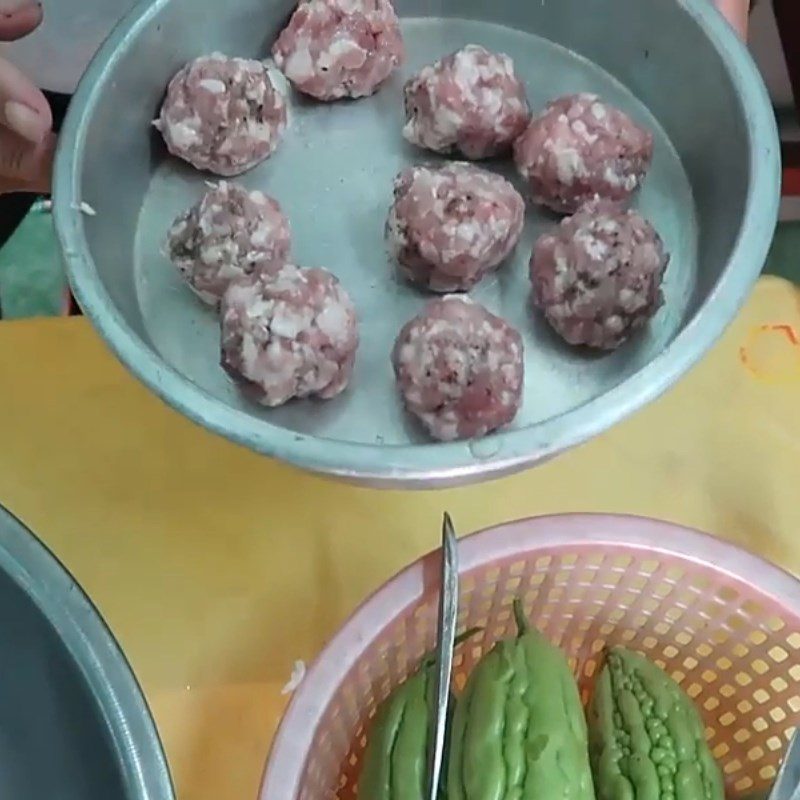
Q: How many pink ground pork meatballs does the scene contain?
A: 9